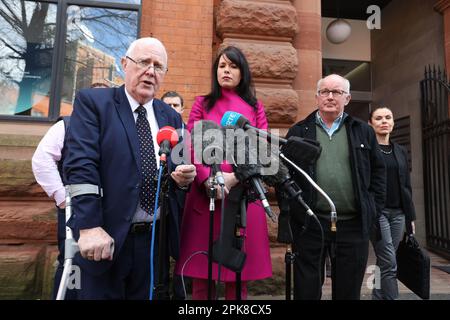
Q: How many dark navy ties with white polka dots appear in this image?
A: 1